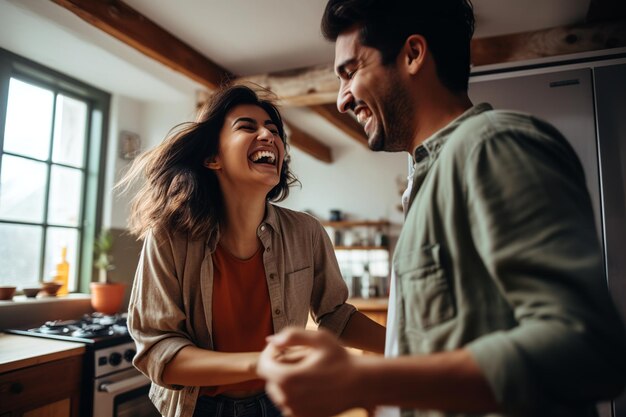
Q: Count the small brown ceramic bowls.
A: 3